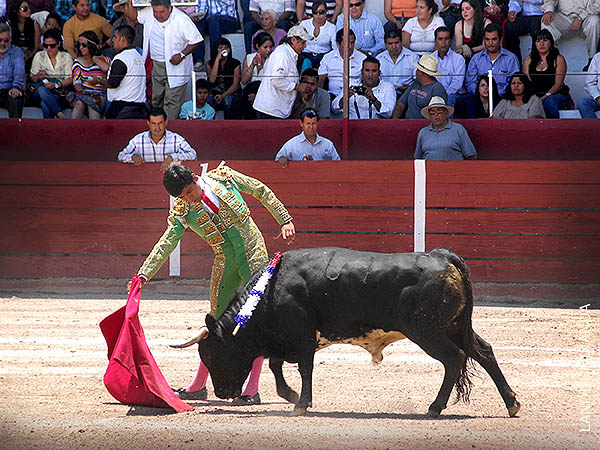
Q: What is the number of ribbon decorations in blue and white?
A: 1